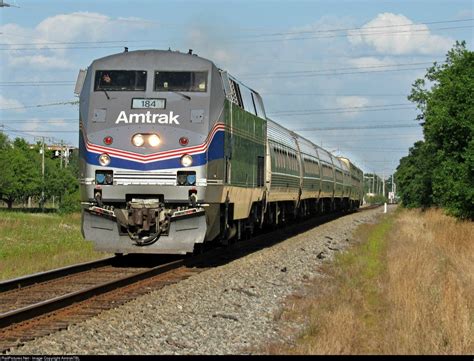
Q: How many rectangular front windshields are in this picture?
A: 2